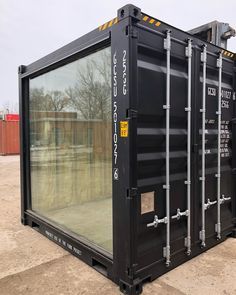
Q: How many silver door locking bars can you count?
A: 4